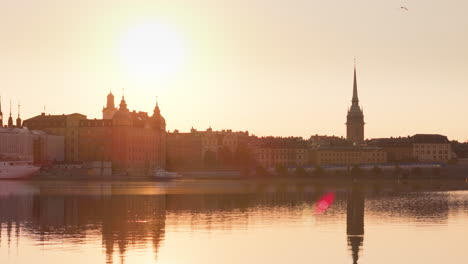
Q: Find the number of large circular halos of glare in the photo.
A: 1